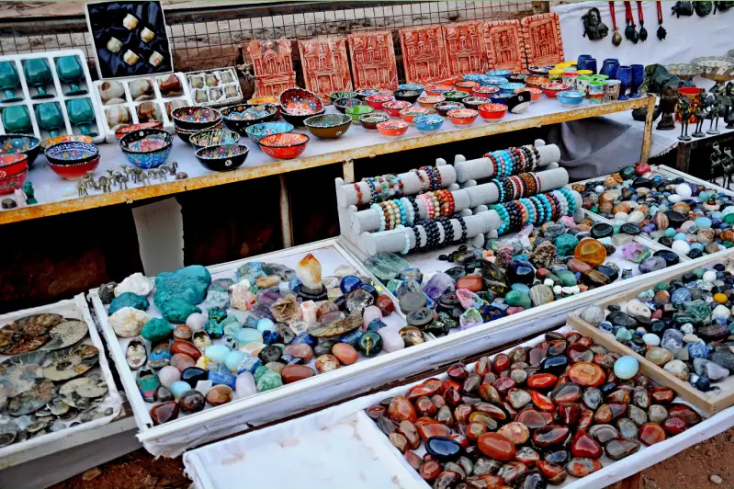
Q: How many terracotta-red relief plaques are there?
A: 7